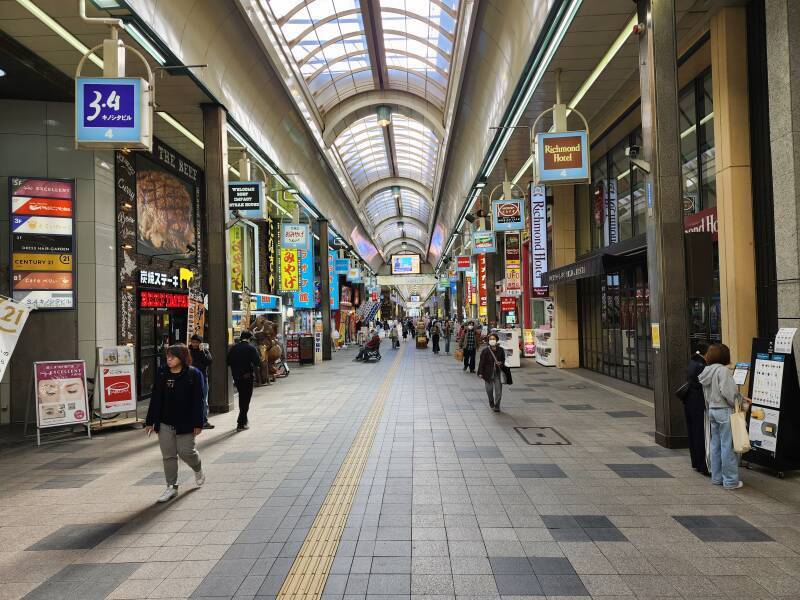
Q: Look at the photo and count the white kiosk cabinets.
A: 2